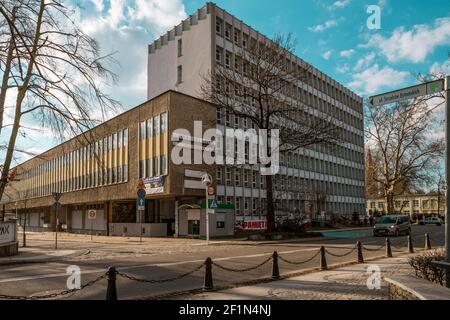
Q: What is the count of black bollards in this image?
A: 8